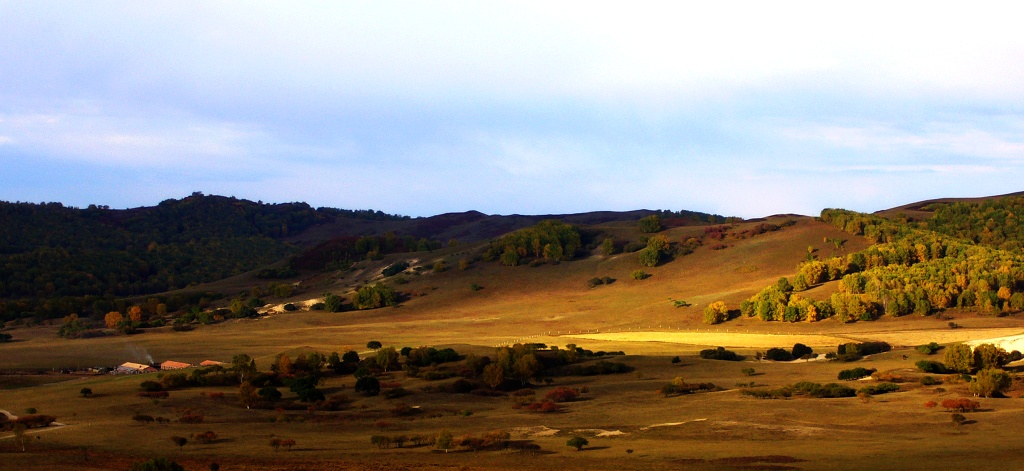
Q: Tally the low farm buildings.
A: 3